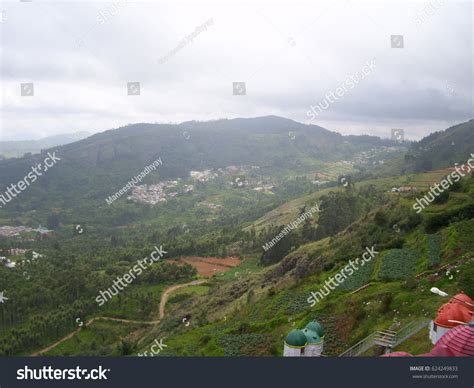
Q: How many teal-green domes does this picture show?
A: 2